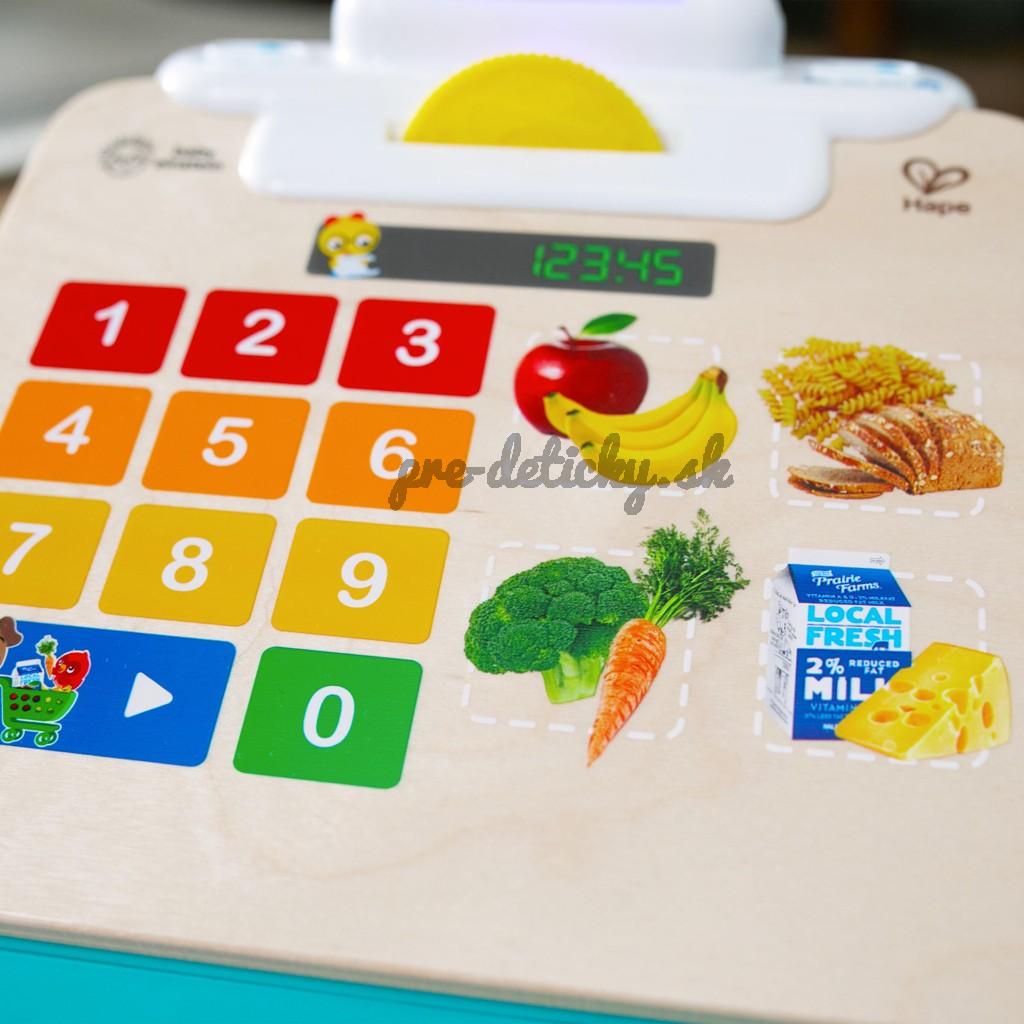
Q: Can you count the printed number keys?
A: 10